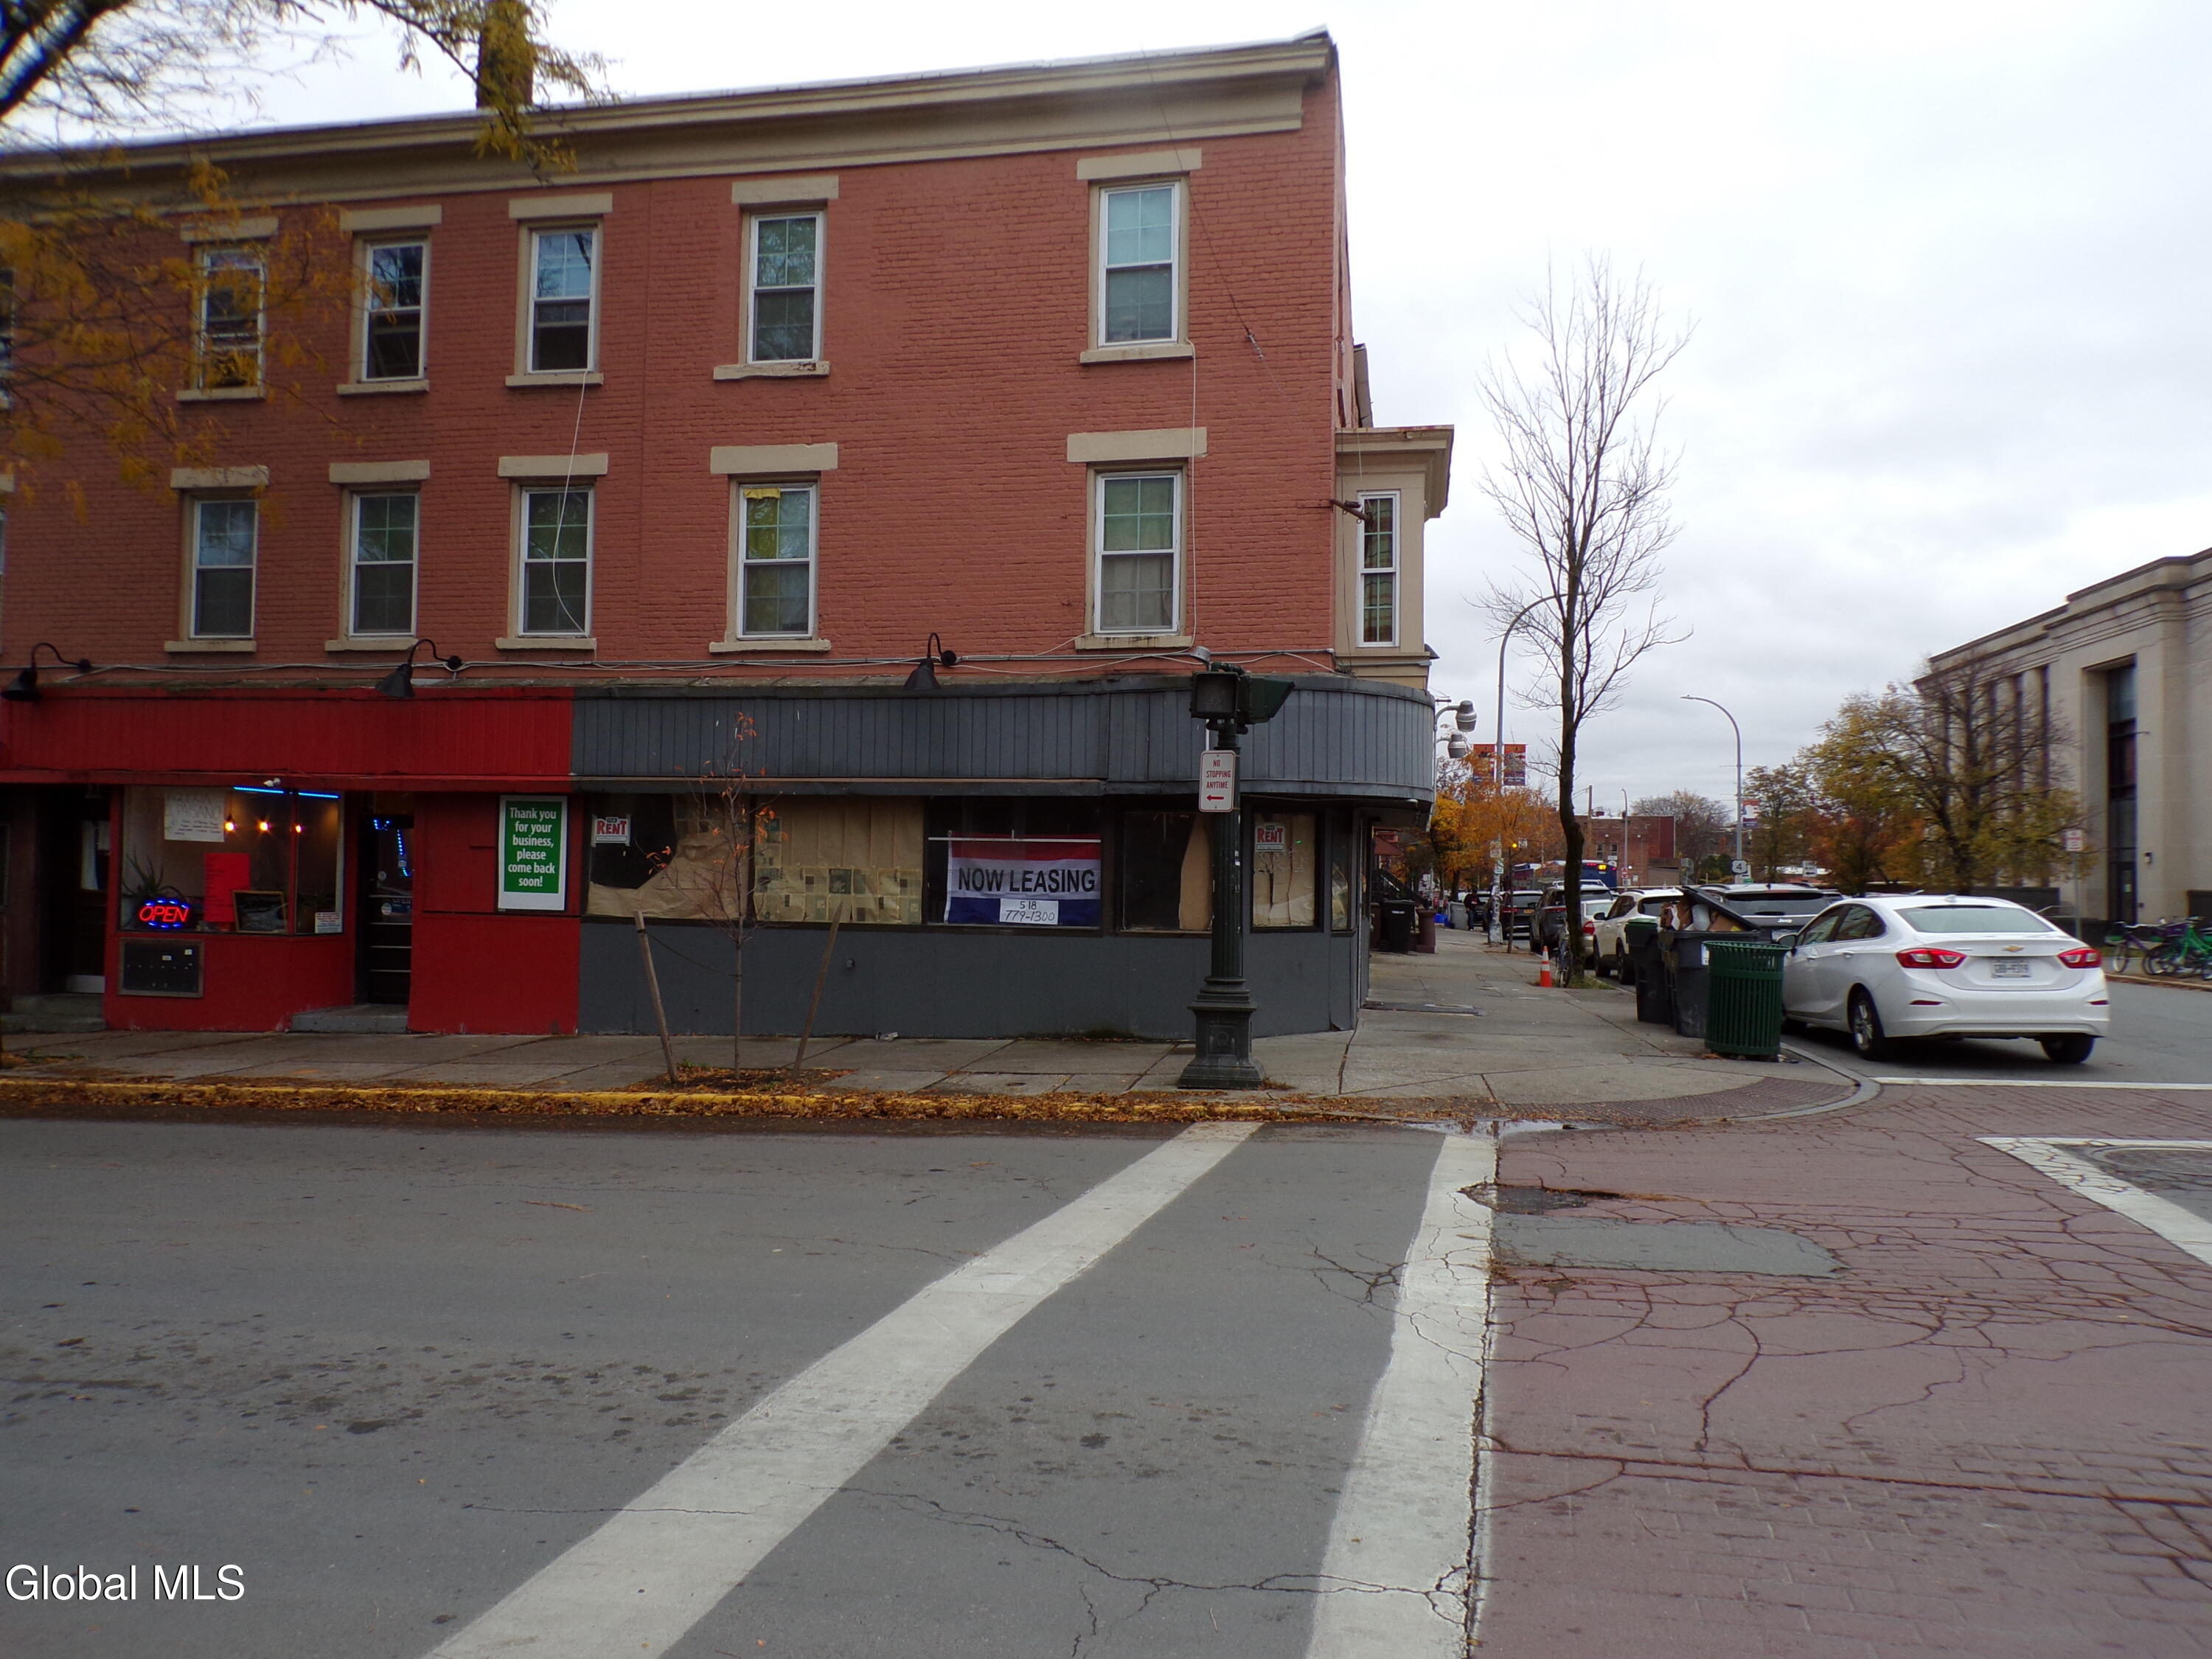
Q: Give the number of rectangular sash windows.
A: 11